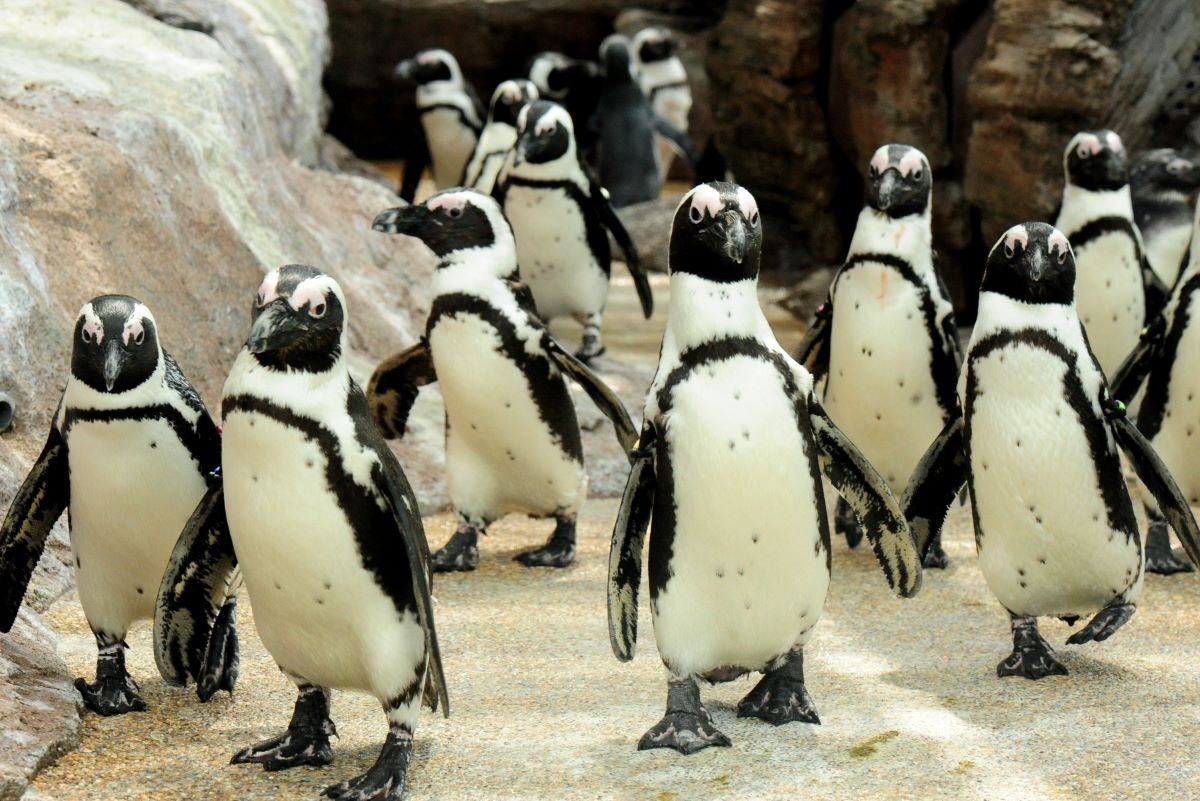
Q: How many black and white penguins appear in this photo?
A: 15